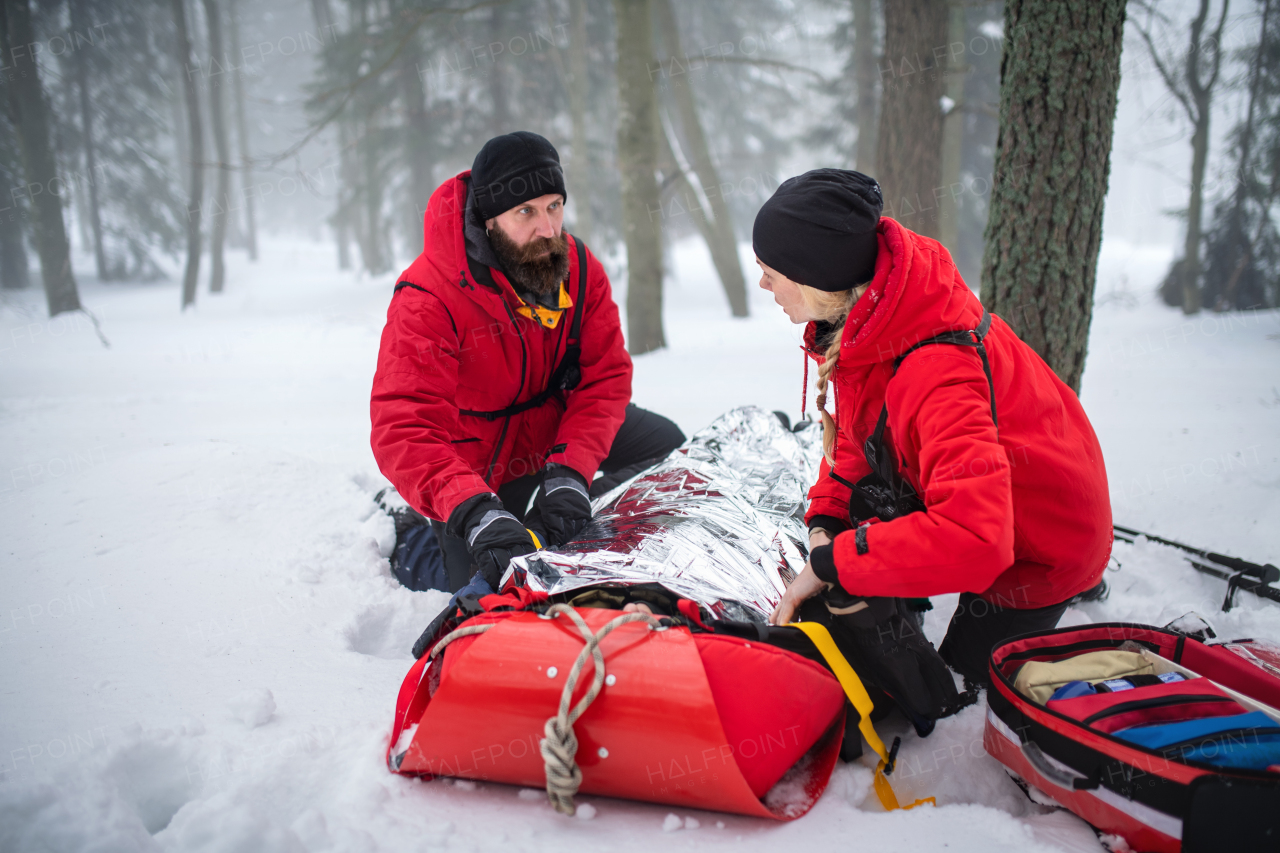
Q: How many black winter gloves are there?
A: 2